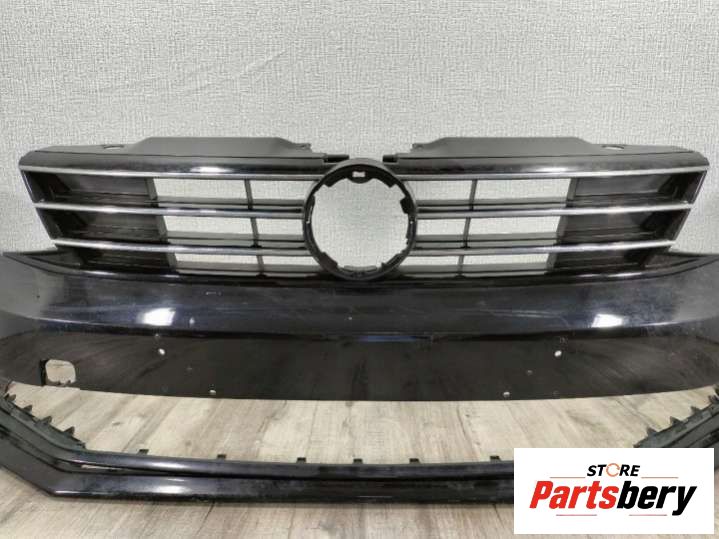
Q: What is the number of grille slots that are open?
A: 12